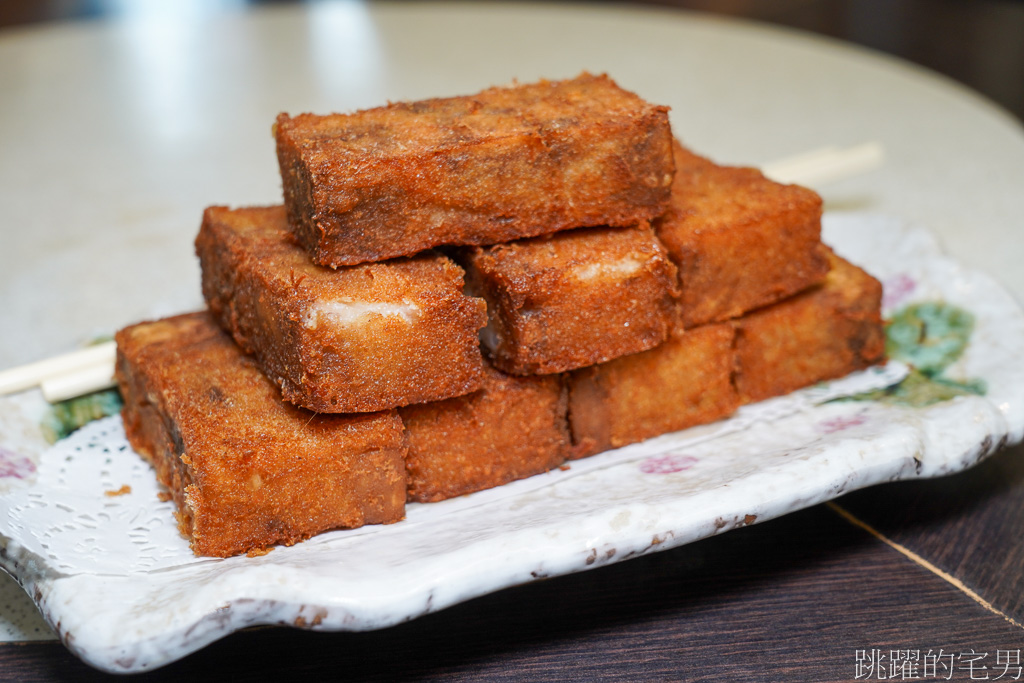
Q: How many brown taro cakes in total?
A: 8